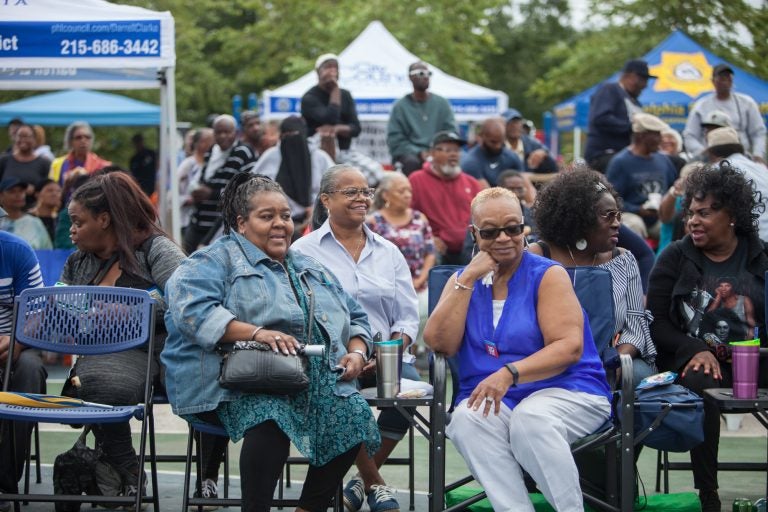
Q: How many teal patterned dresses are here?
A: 1